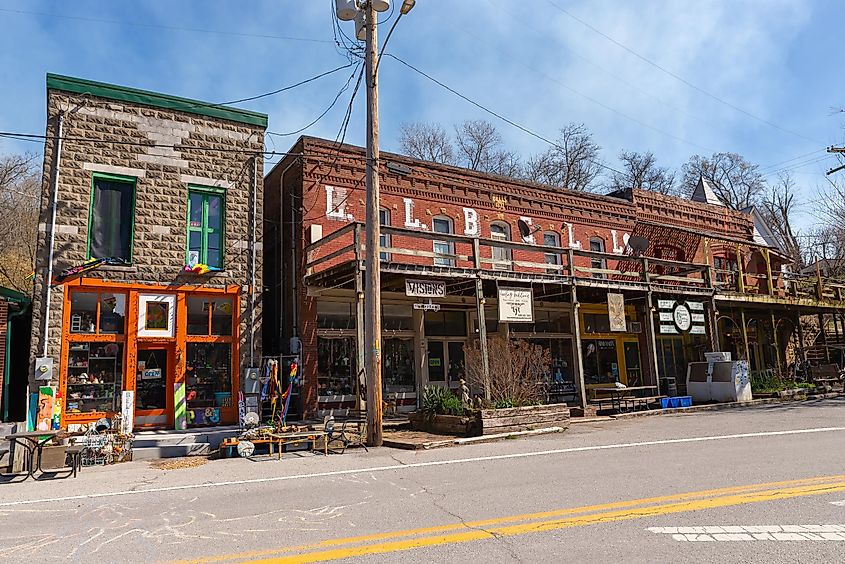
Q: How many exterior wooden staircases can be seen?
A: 1